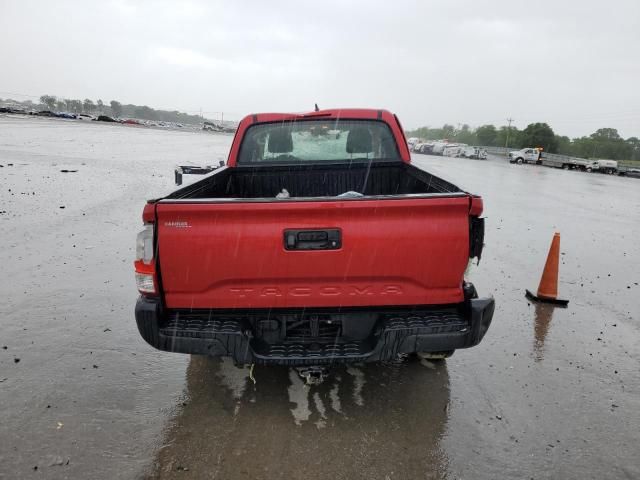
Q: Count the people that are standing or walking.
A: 0